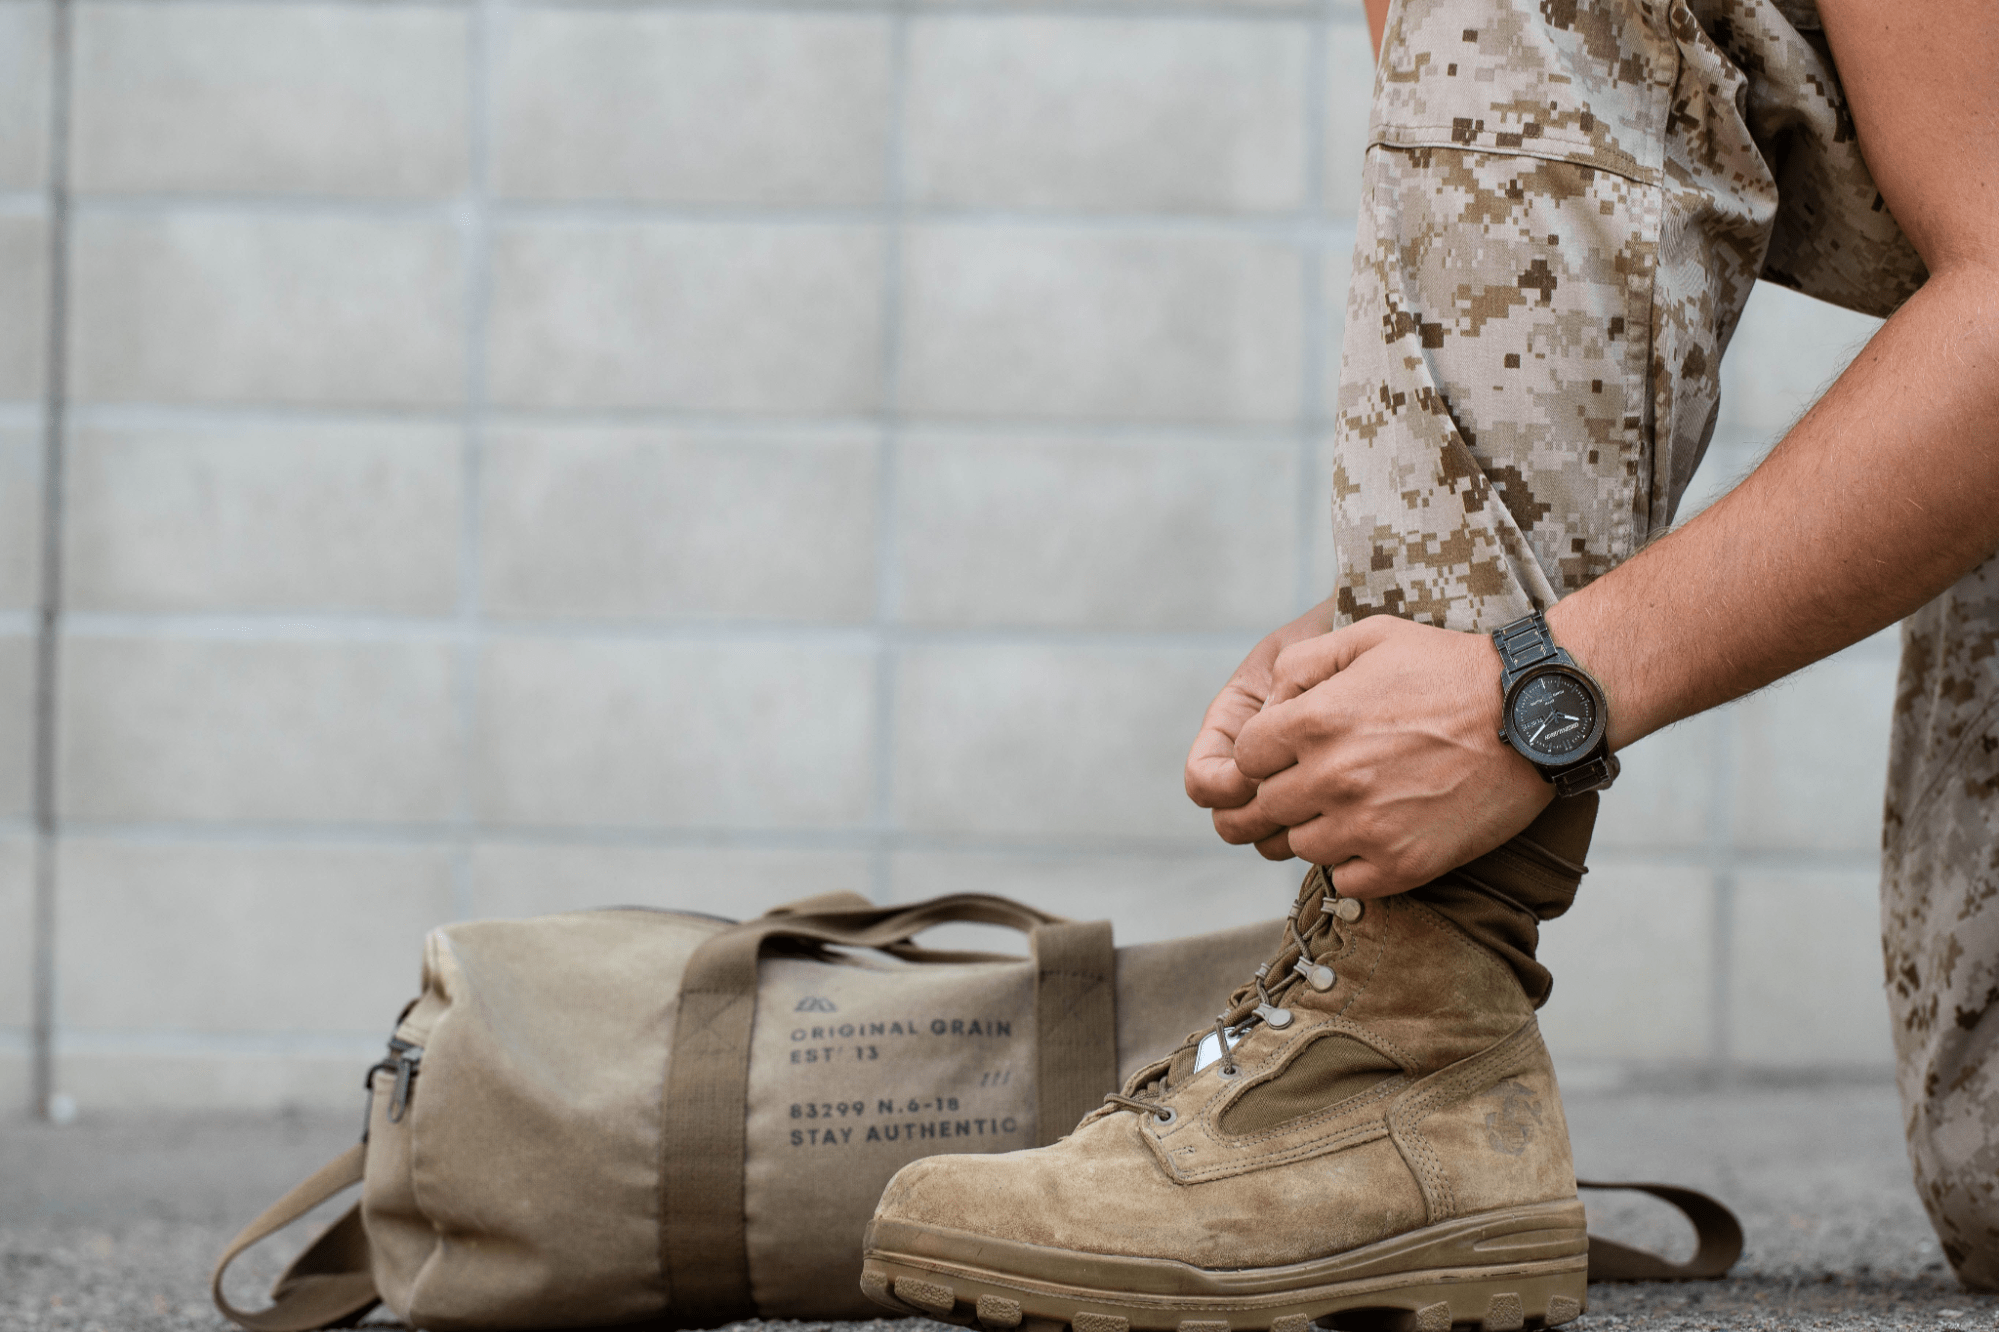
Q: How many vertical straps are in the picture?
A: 2